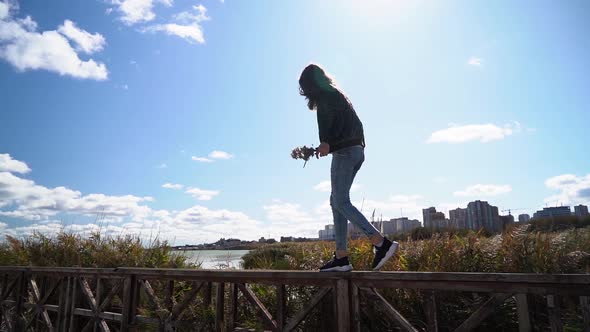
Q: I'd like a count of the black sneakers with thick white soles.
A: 2